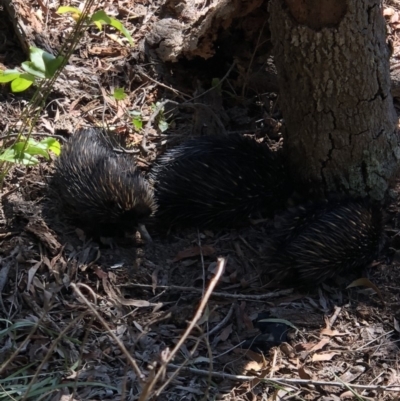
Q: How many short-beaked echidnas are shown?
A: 3